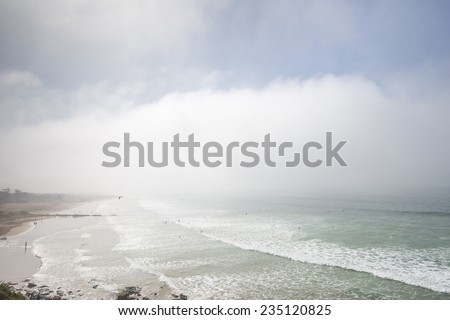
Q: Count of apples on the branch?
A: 0